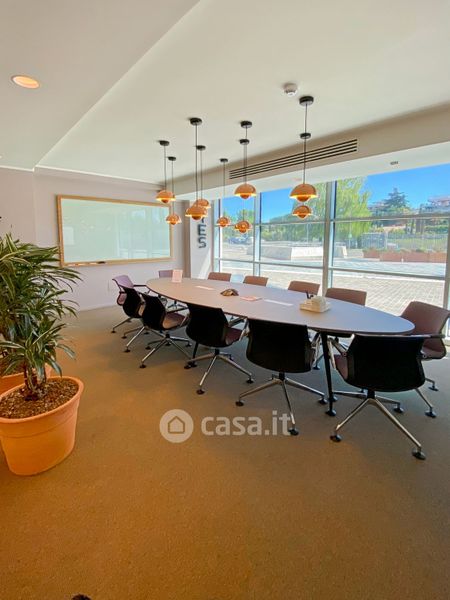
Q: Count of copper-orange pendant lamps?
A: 9